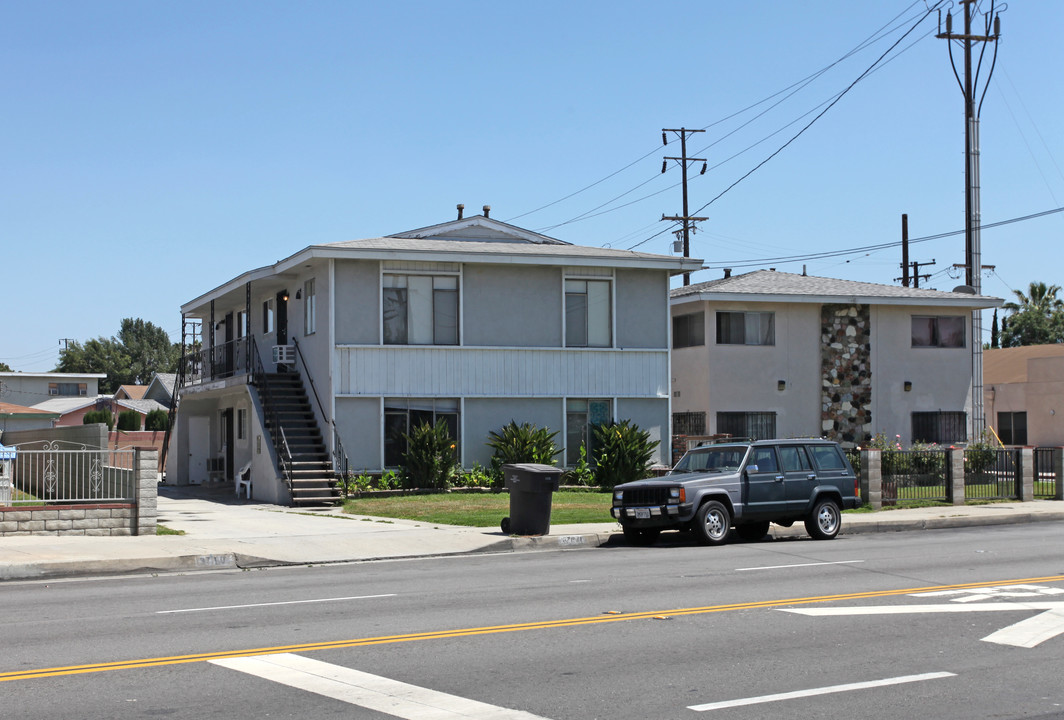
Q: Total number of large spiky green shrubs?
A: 3